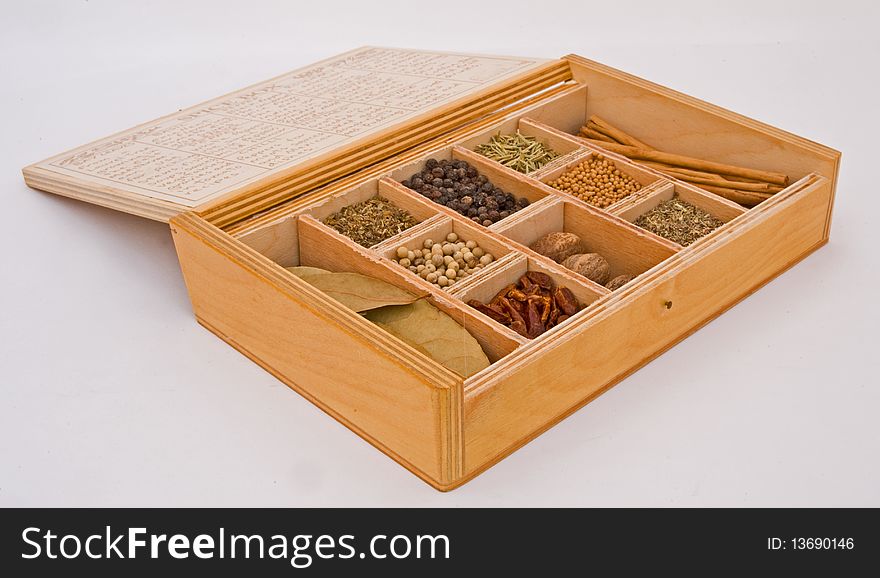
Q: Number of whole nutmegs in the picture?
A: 3